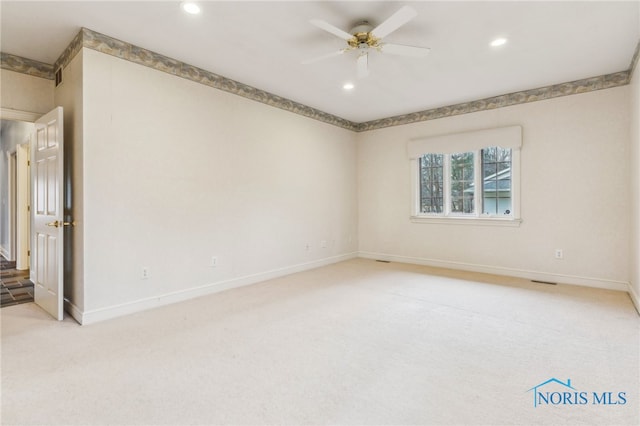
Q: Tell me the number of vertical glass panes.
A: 3